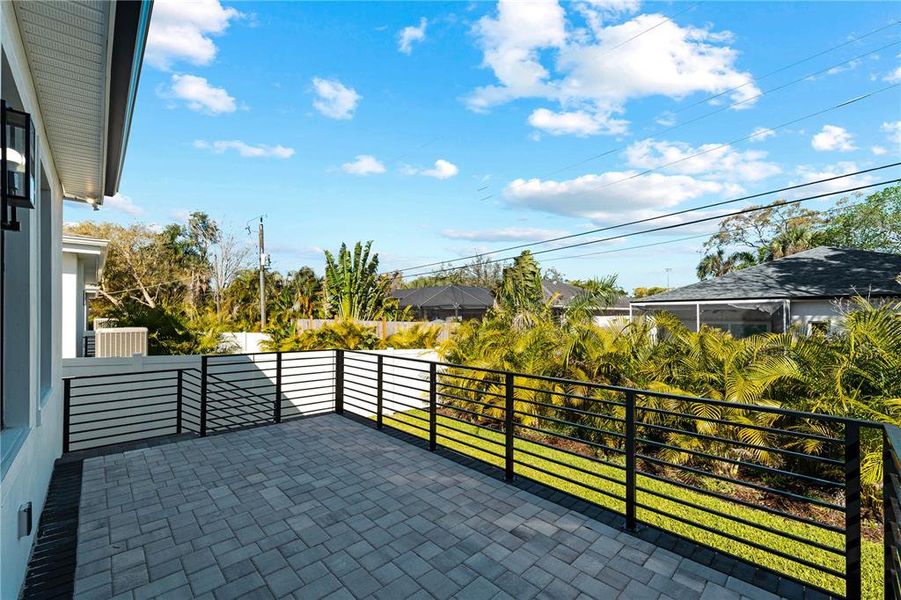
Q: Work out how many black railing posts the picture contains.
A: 11